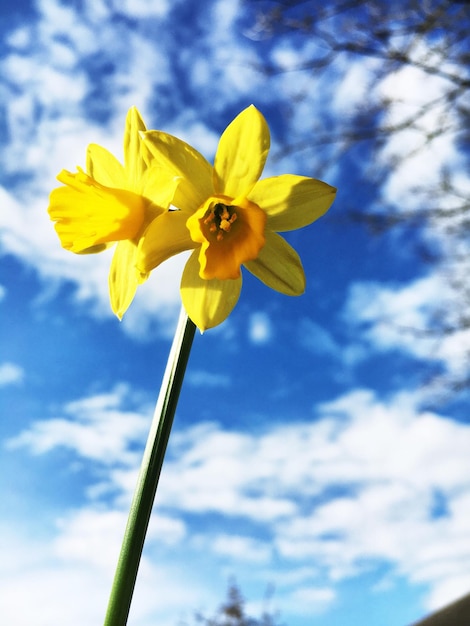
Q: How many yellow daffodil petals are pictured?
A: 12